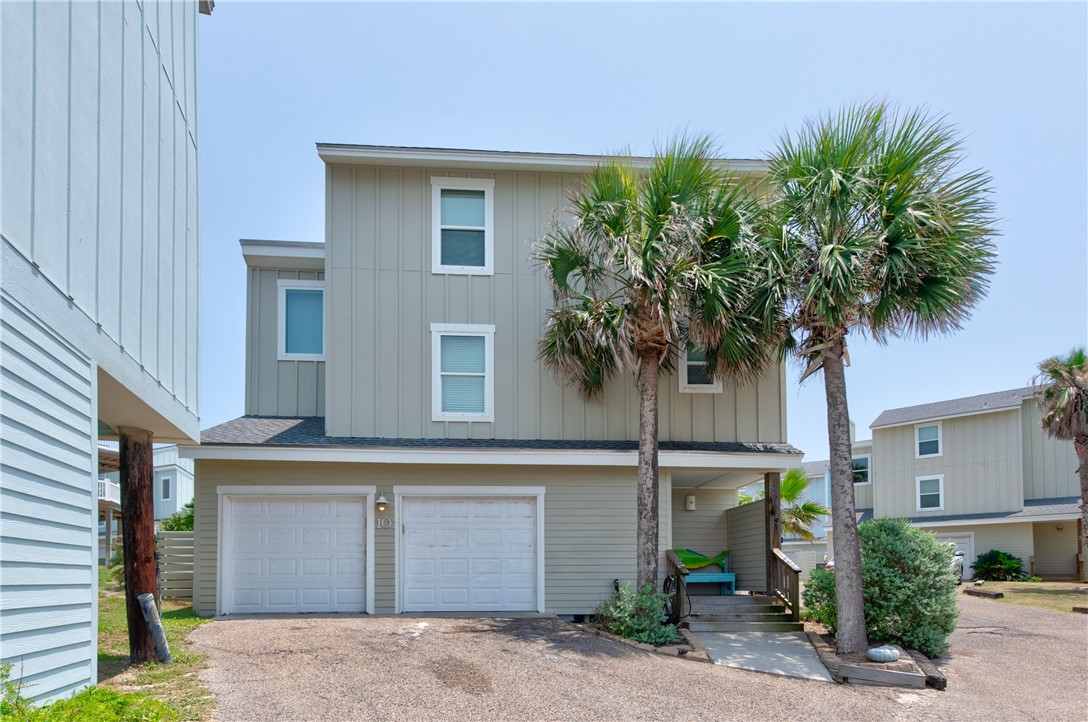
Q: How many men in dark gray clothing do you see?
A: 0